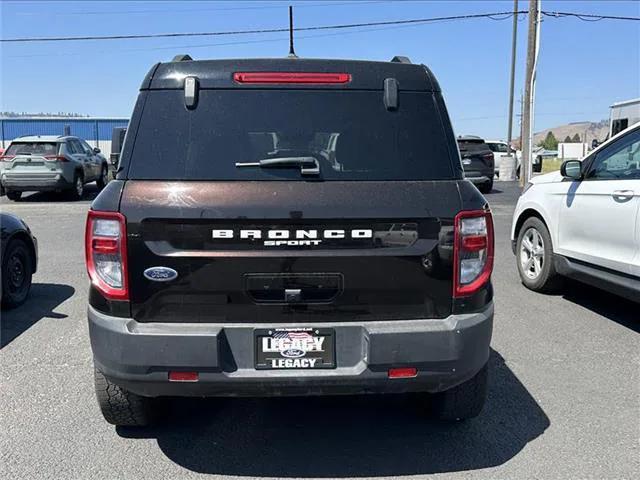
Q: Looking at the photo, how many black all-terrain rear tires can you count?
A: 2